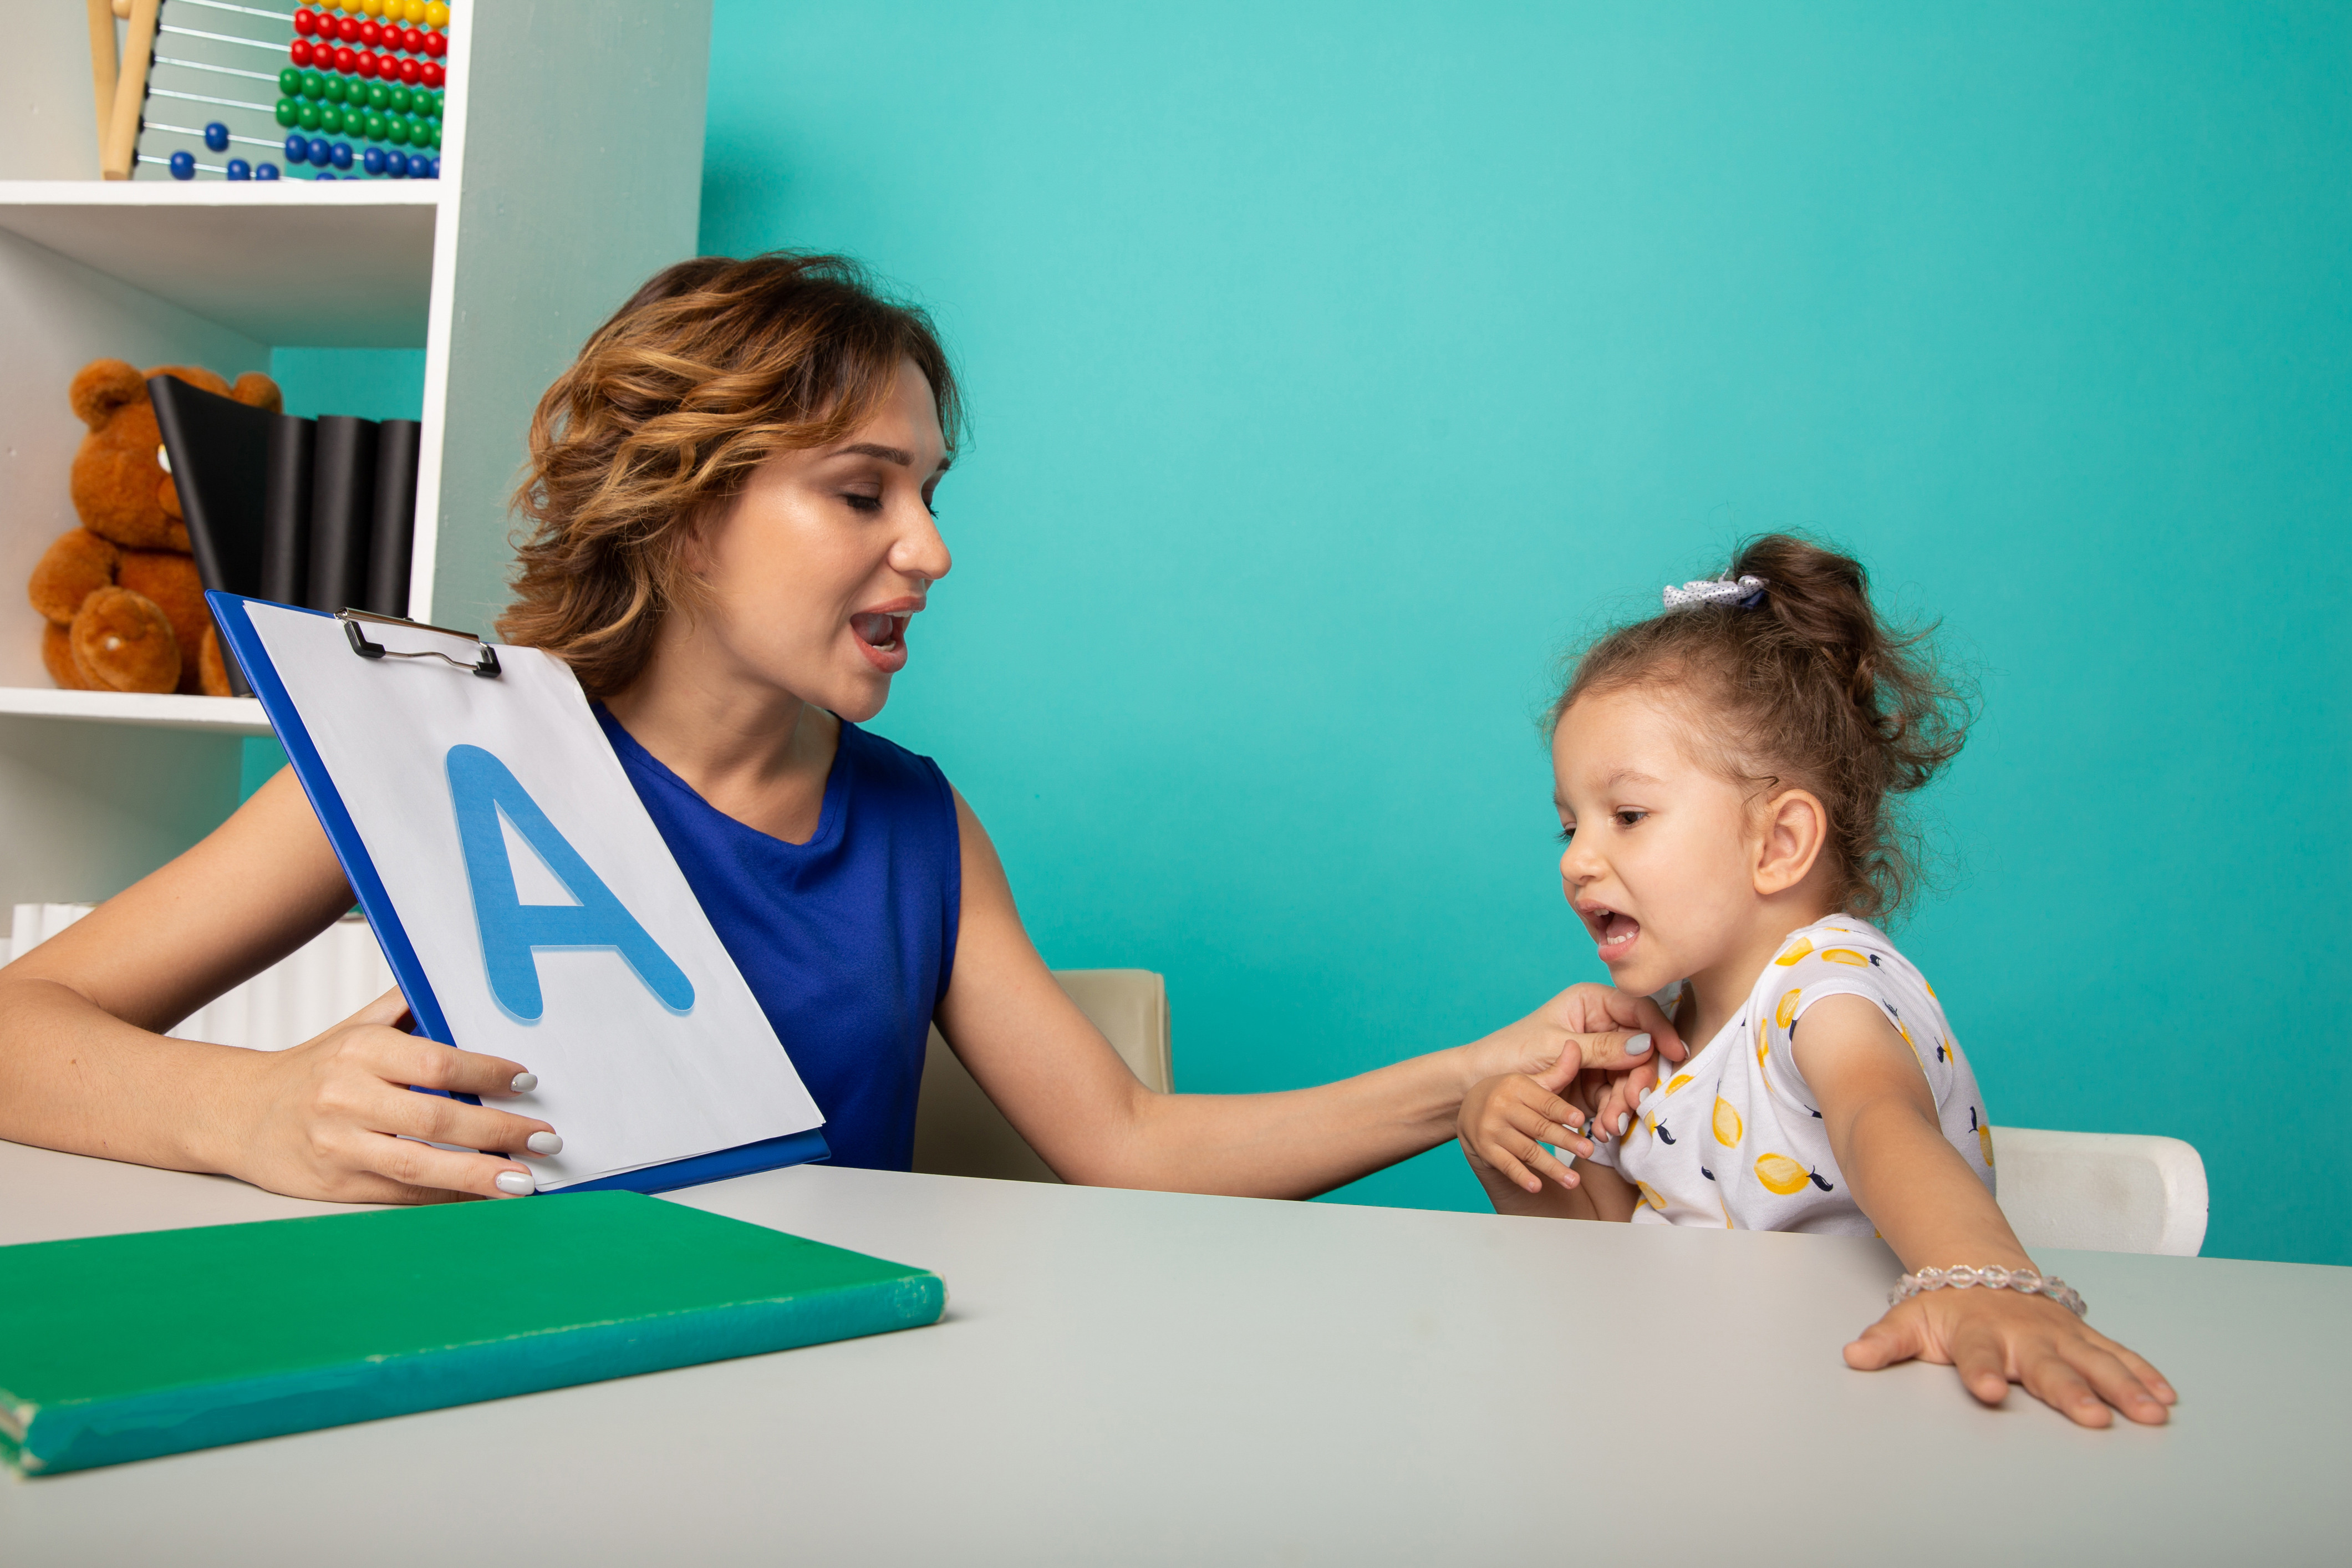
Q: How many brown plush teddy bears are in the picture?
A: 1